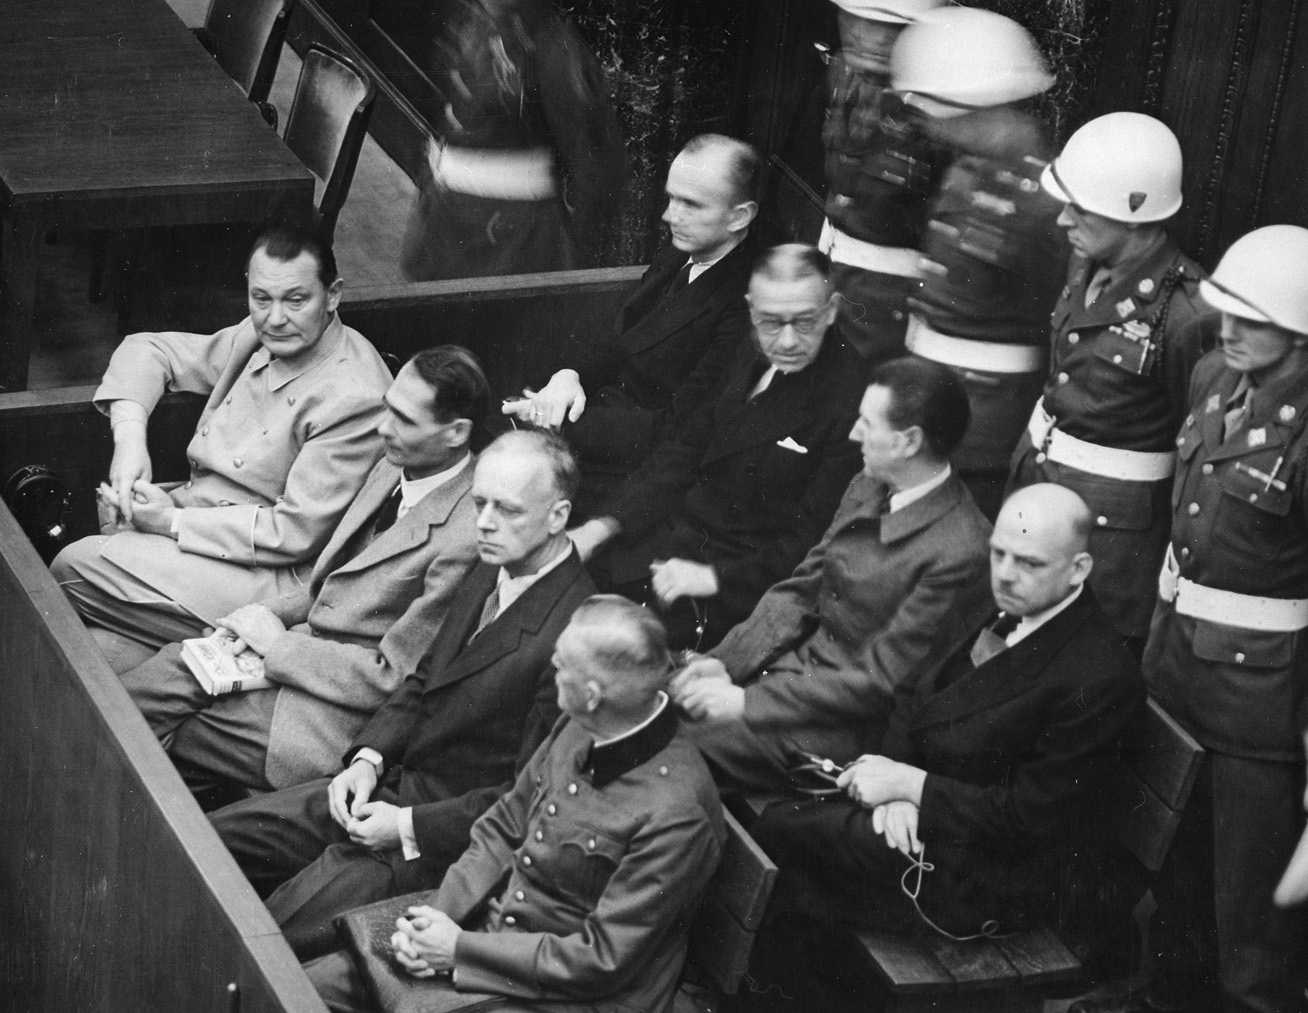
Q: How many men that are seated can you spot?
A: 8